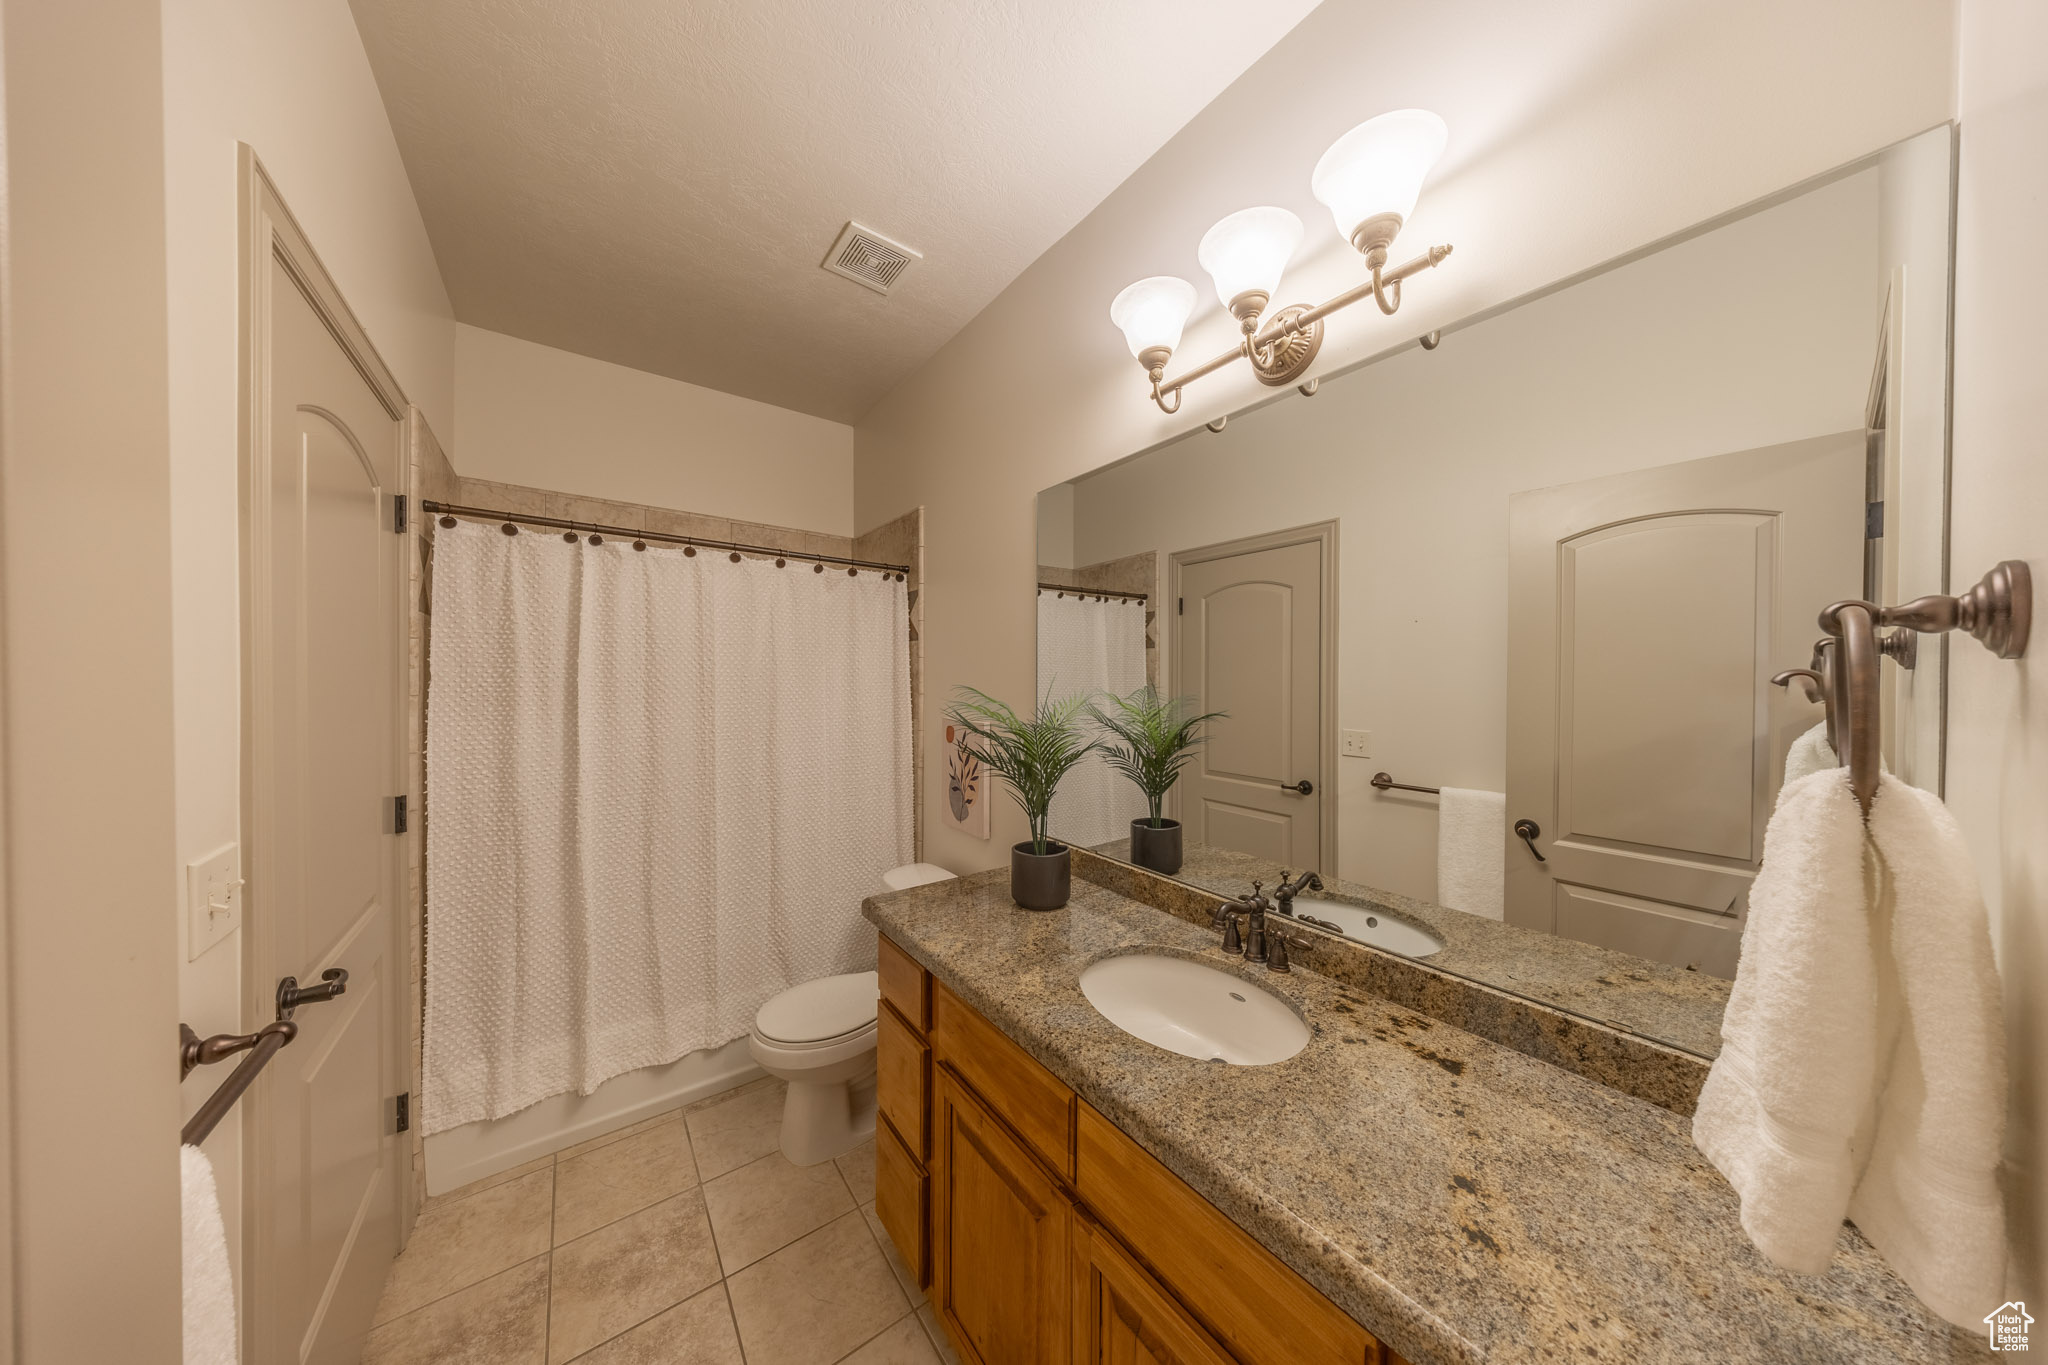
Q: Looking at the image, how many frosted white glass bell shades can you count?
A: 3